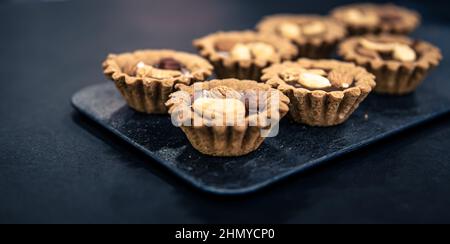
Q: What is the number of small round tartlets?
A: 7